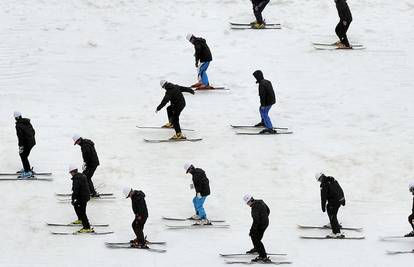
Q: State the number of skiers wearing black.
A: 13